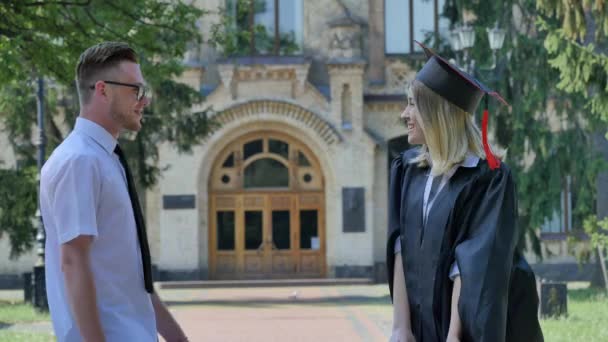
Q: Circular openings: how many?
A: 2